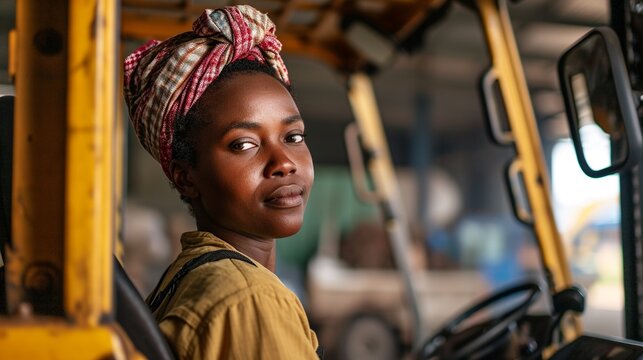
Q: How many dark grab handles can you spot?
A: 2